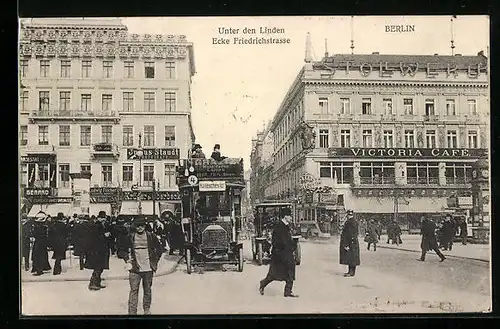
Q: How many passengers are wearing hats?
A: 2